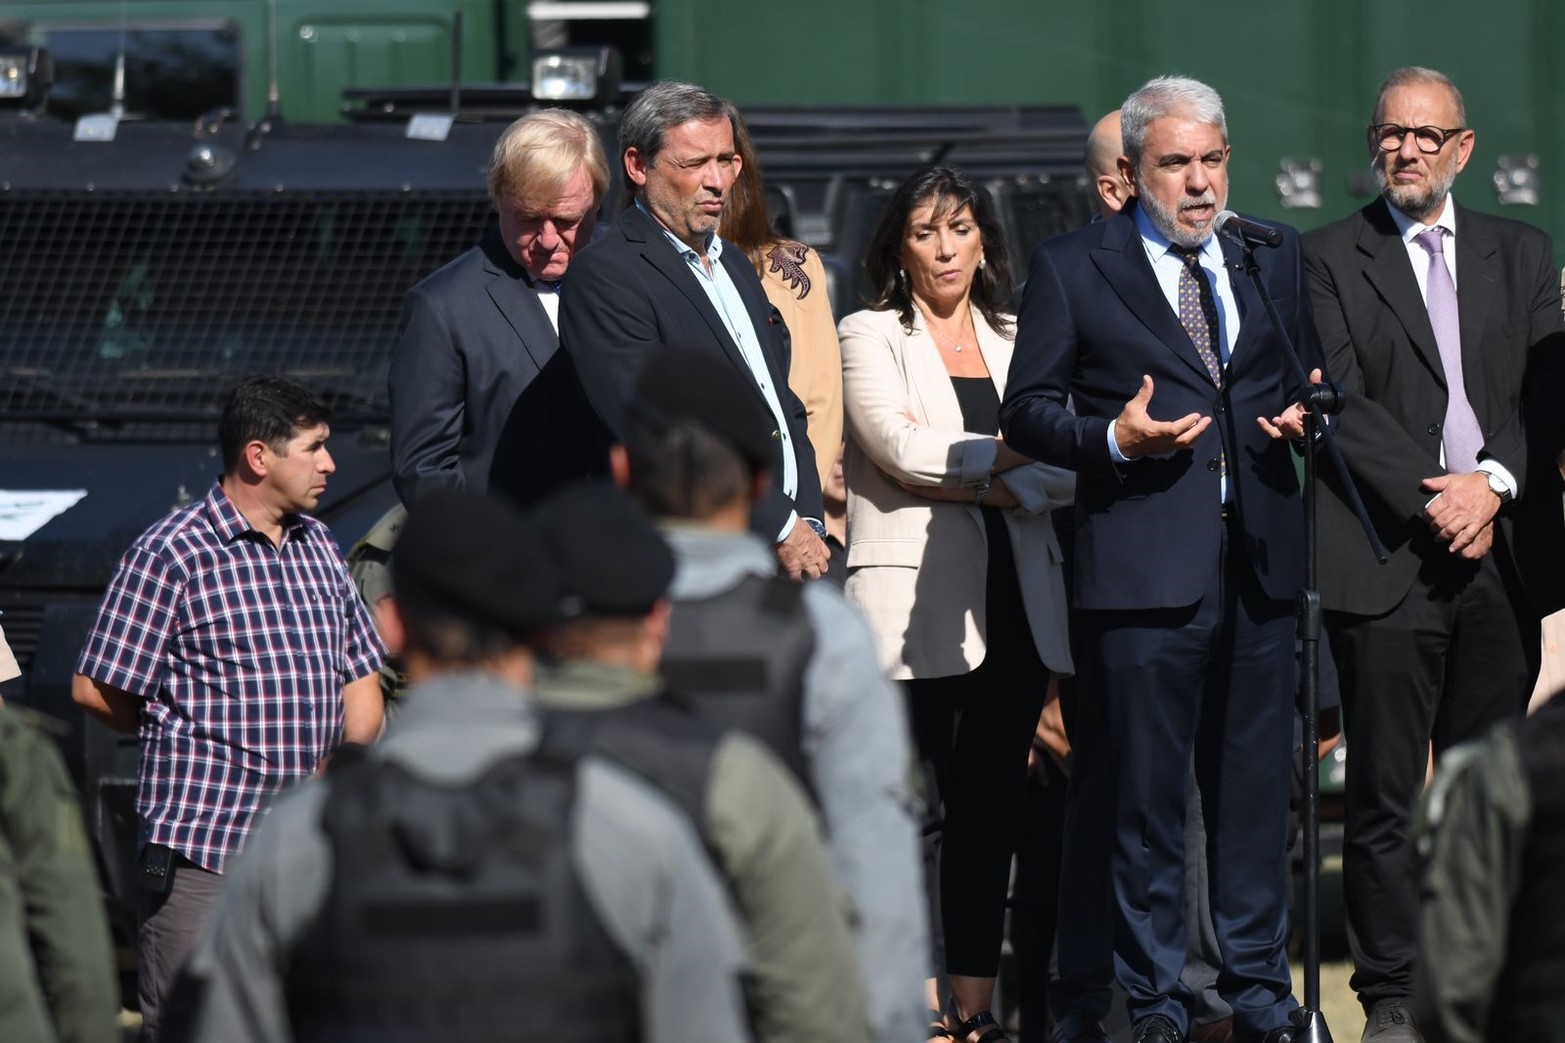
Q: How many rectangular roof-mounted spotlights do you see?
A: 2